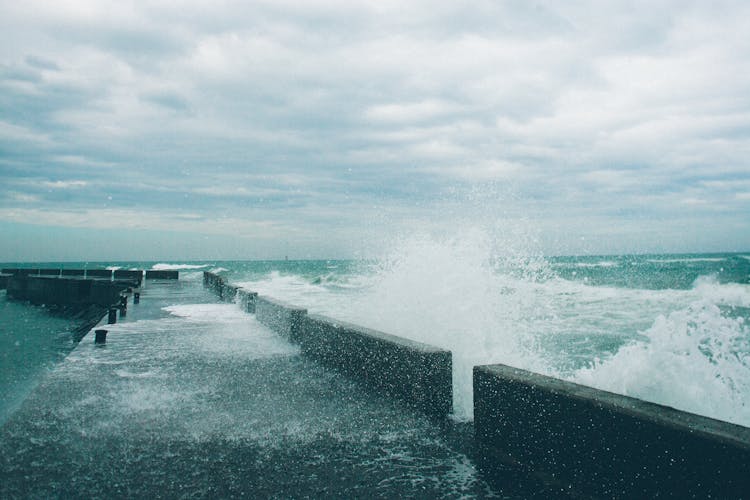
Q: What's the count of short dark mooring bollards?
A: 4